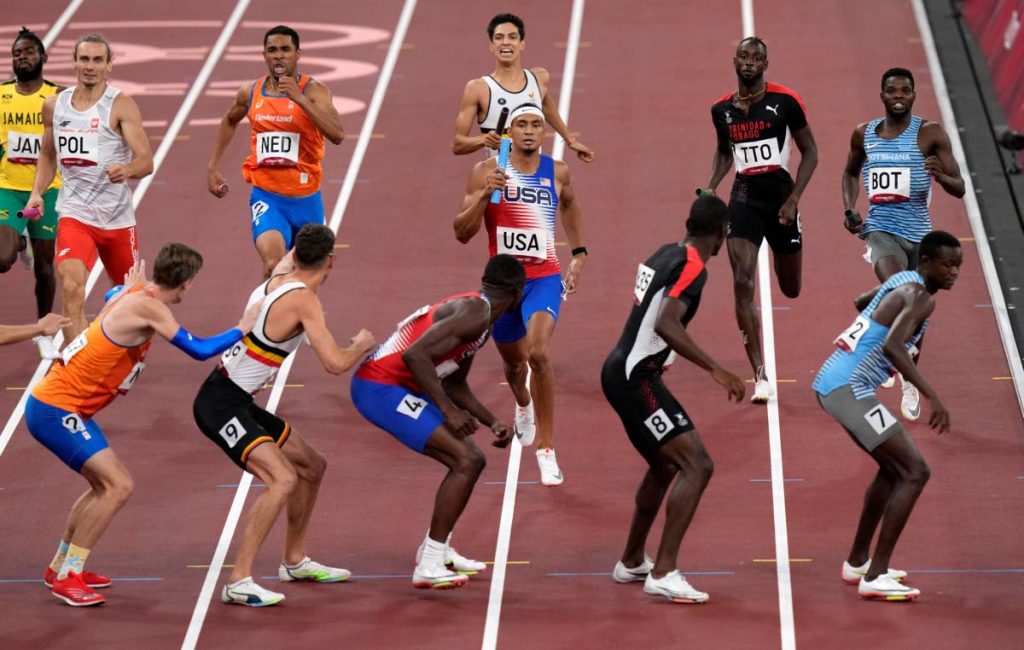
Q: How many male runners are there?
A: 12